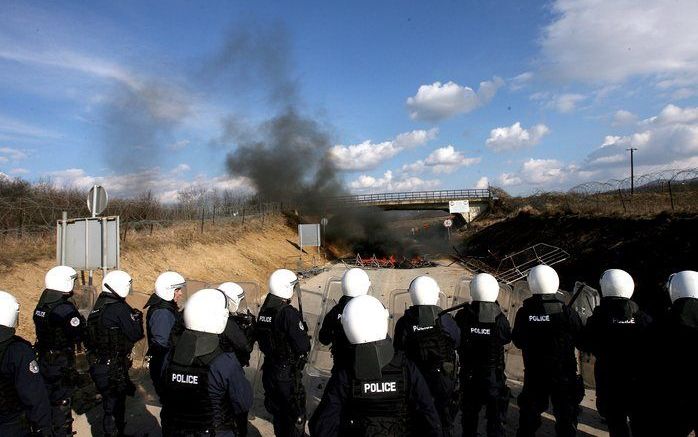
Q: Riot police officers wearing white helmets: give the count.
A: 14